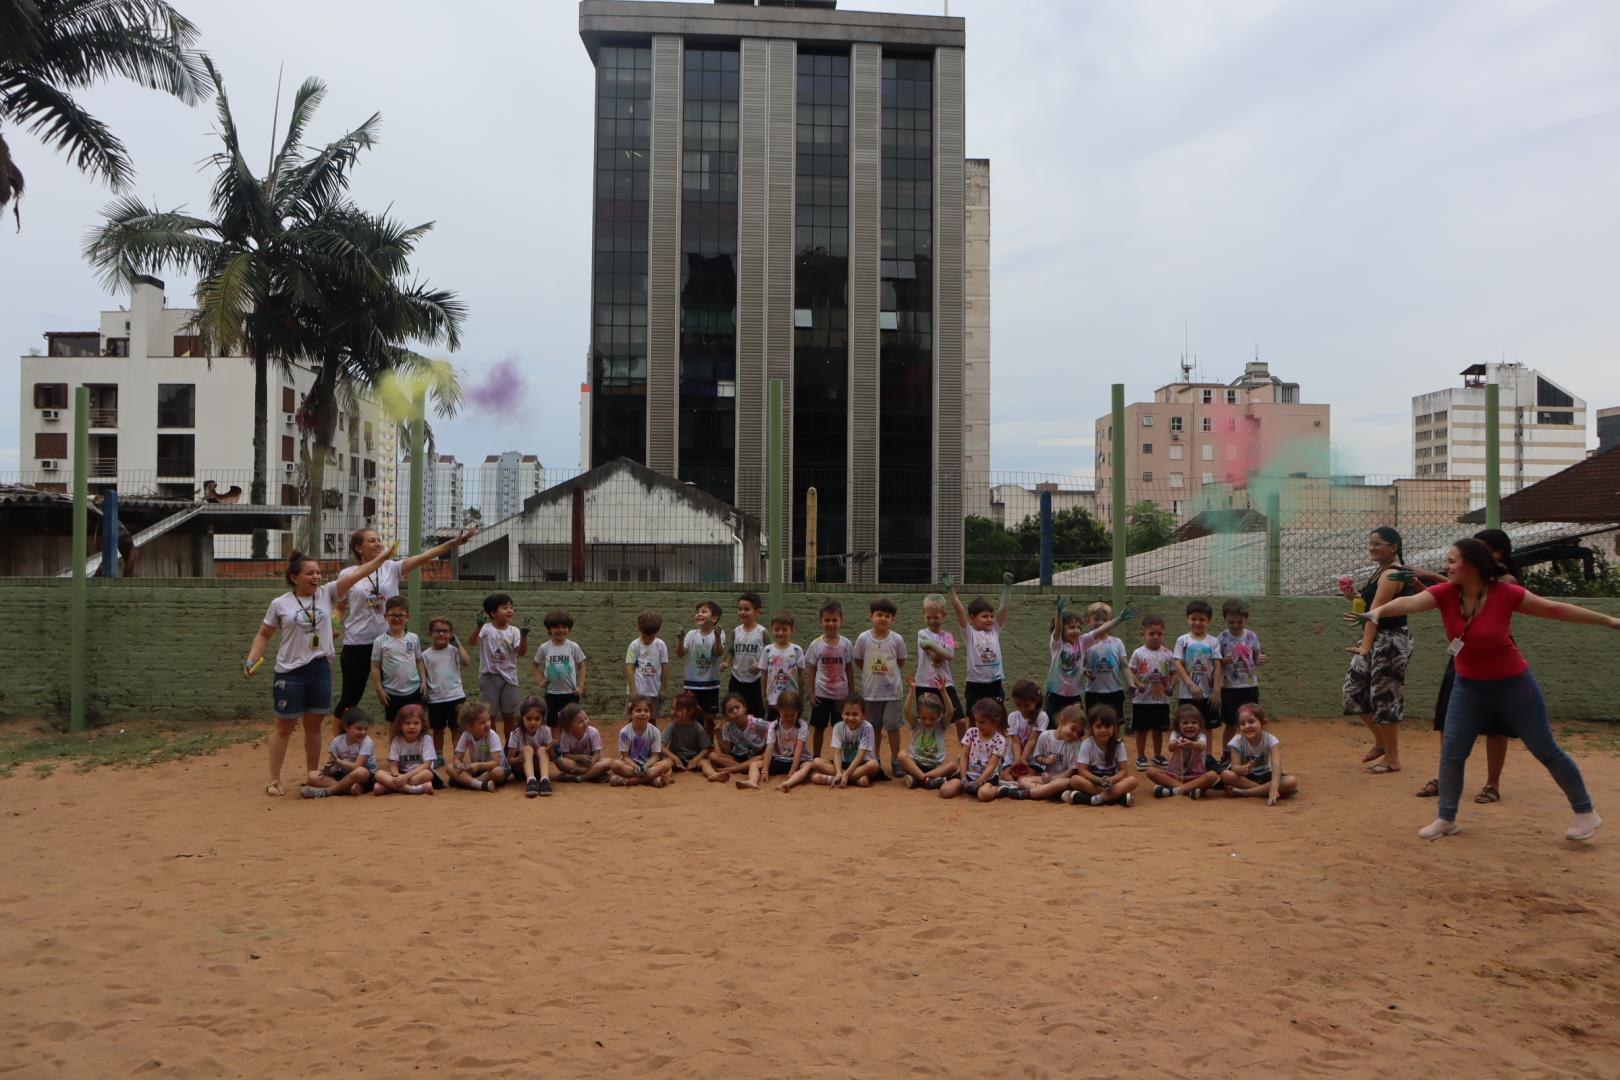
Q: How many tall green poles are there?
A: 5